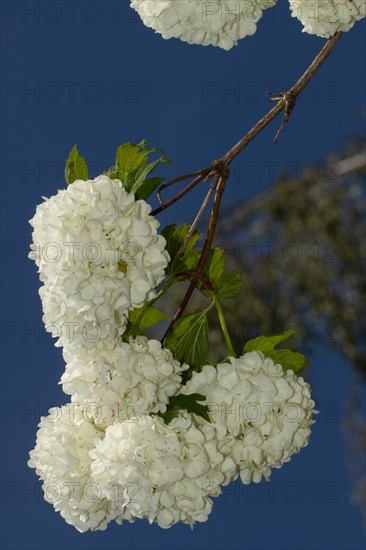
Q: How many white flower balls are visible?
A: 7